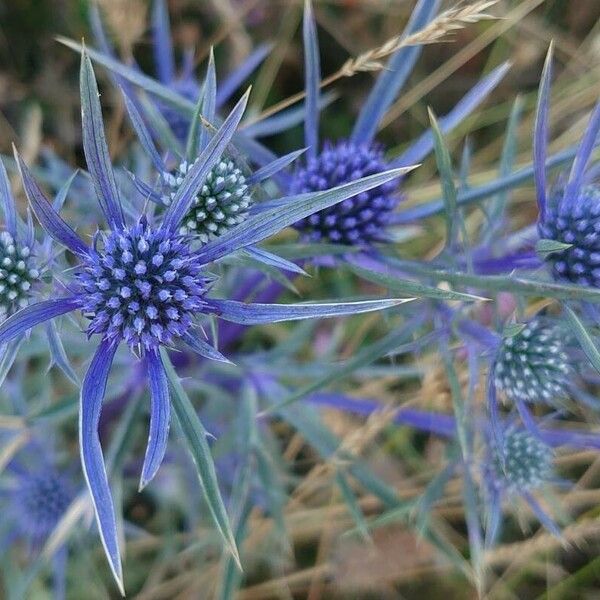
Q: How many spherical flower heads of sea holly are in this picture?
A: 9